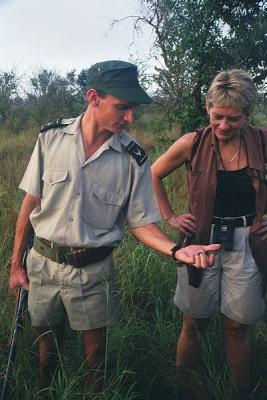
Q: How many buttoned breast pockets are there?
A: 2